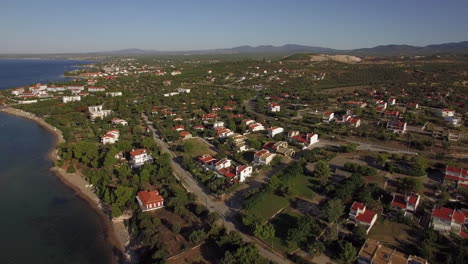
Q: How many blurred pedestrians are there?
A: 0